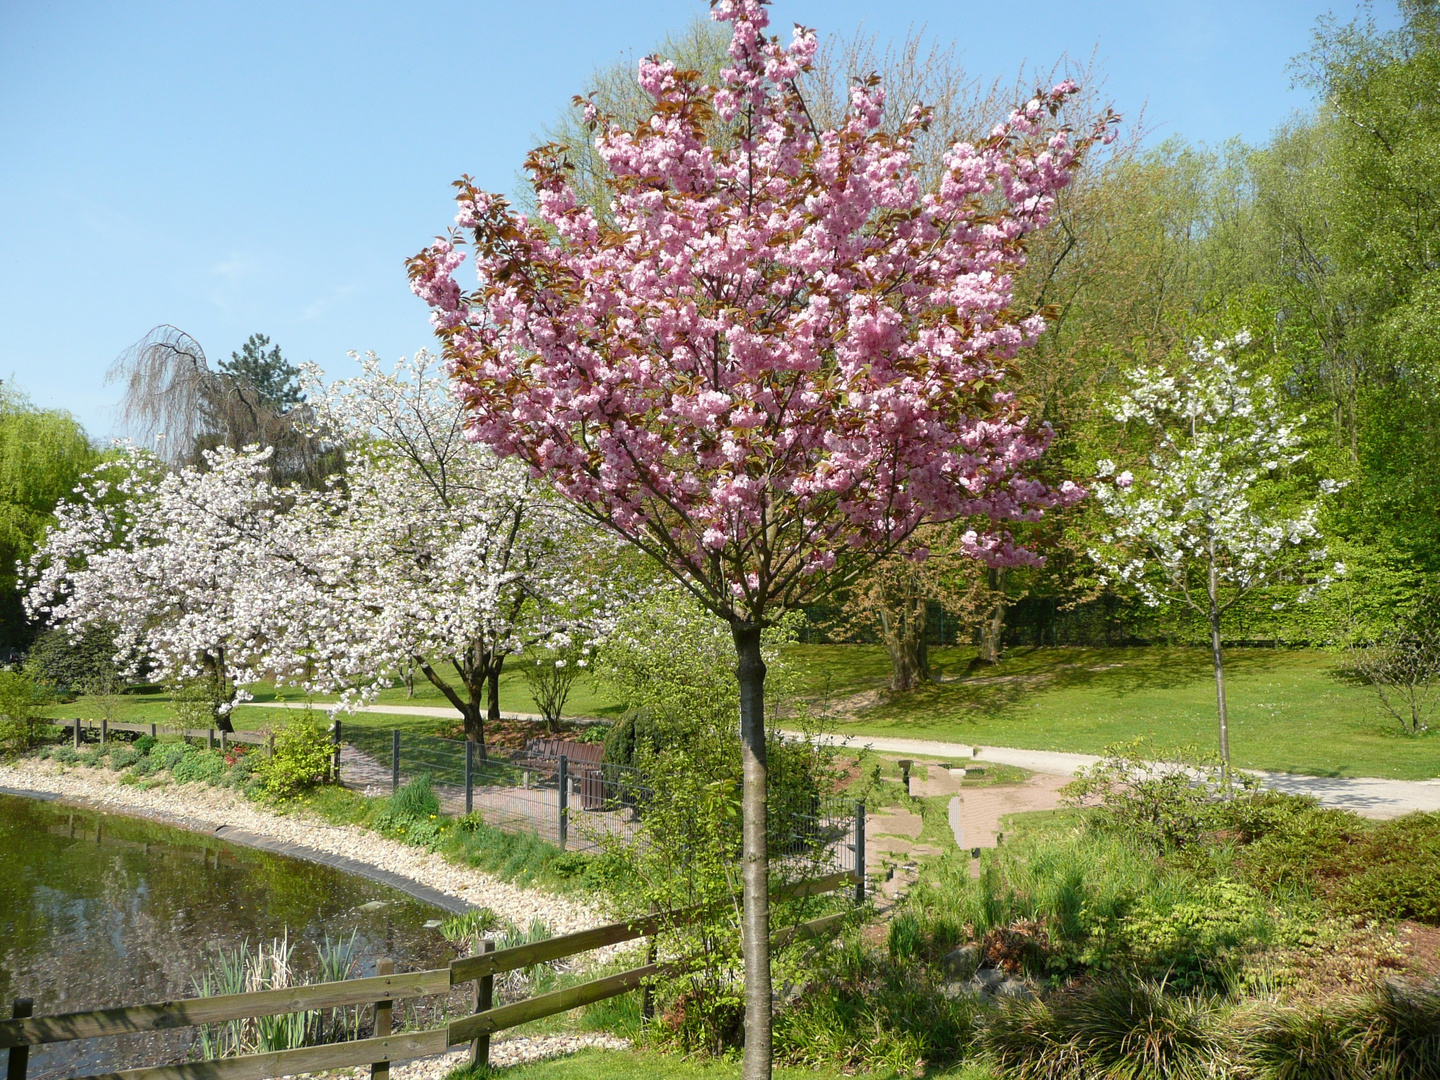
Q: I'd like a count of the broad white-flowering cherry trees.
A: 2